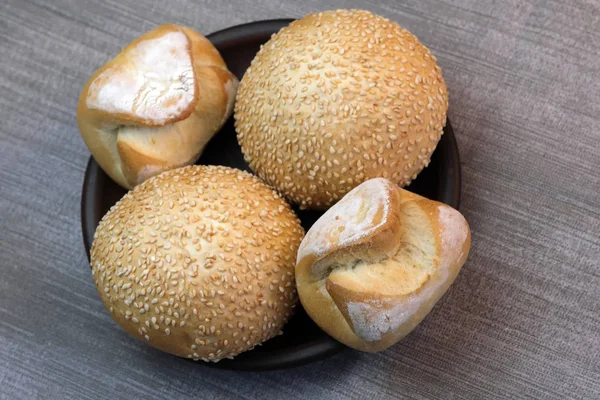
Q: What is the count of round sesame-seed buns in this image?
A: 2